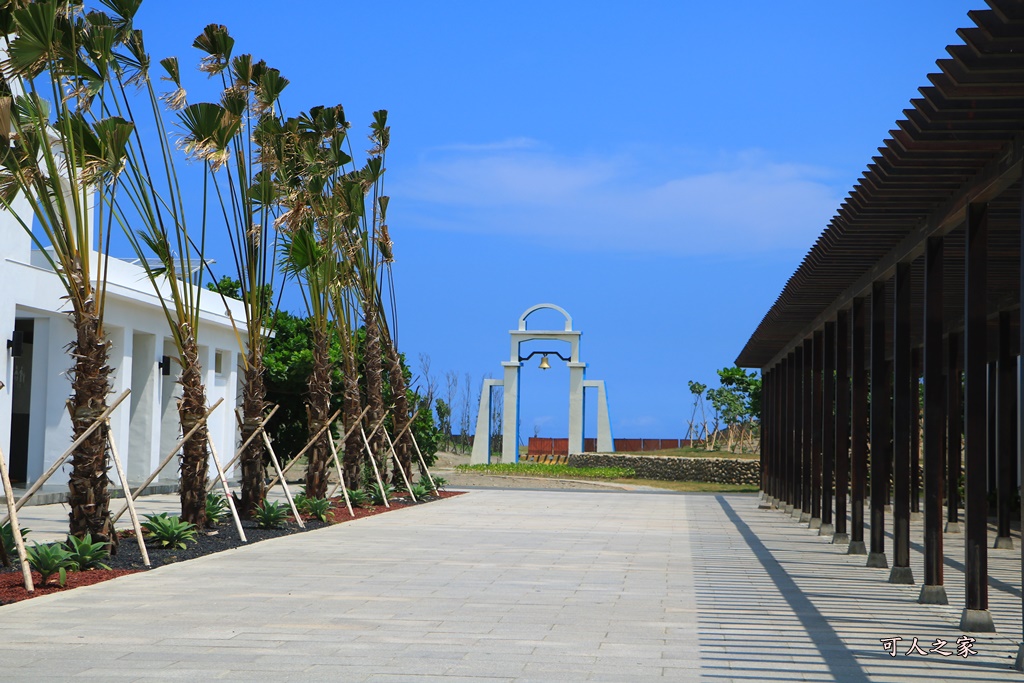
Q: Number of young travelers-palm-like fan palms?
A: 7